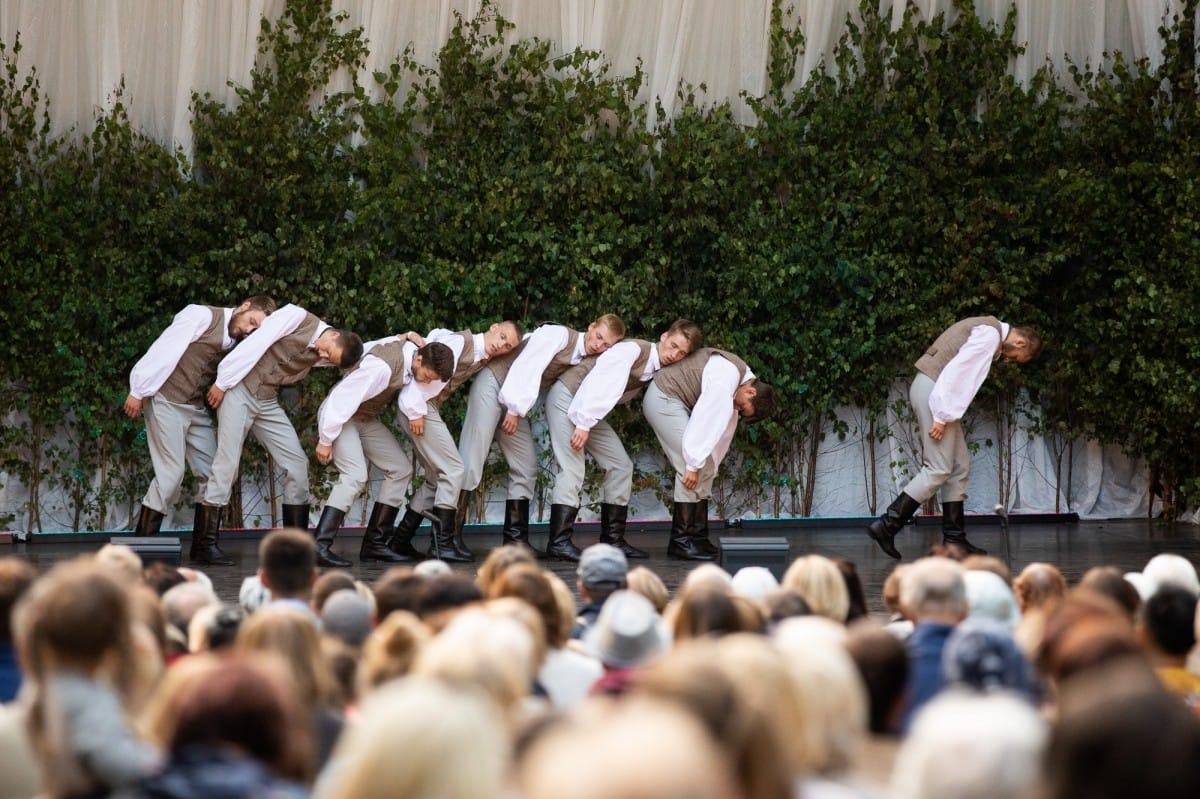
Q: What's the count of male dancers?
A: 8